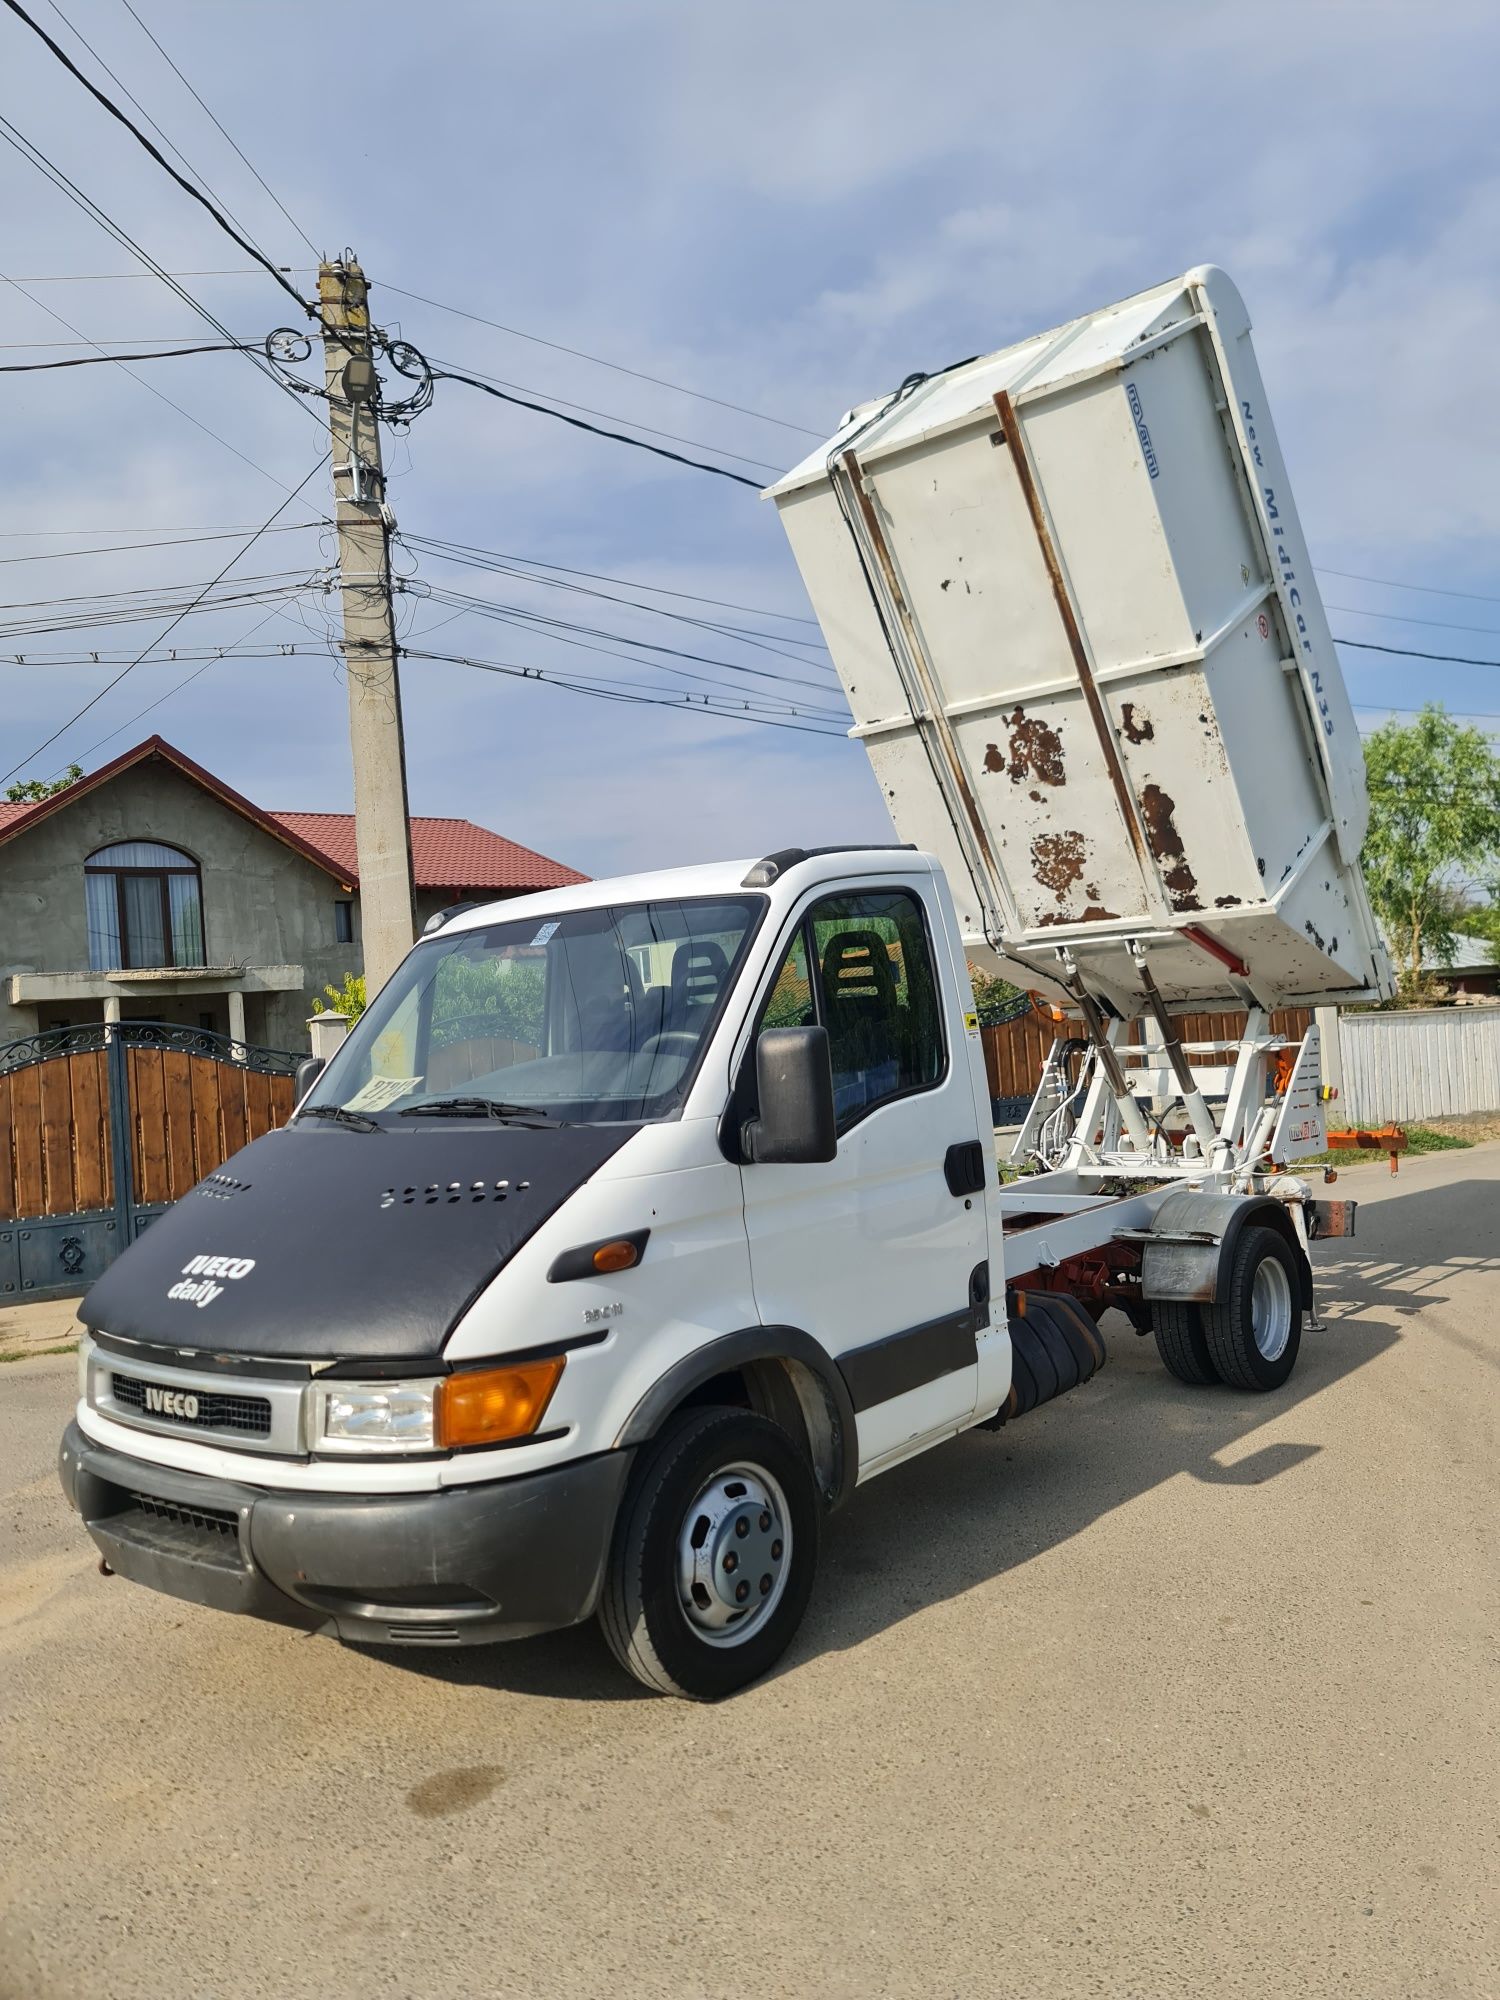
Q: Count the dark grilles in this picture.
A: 2